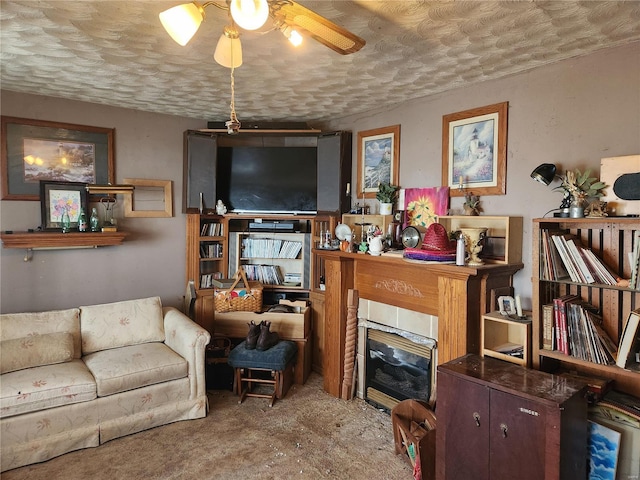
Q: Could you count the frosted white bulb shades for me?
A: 3